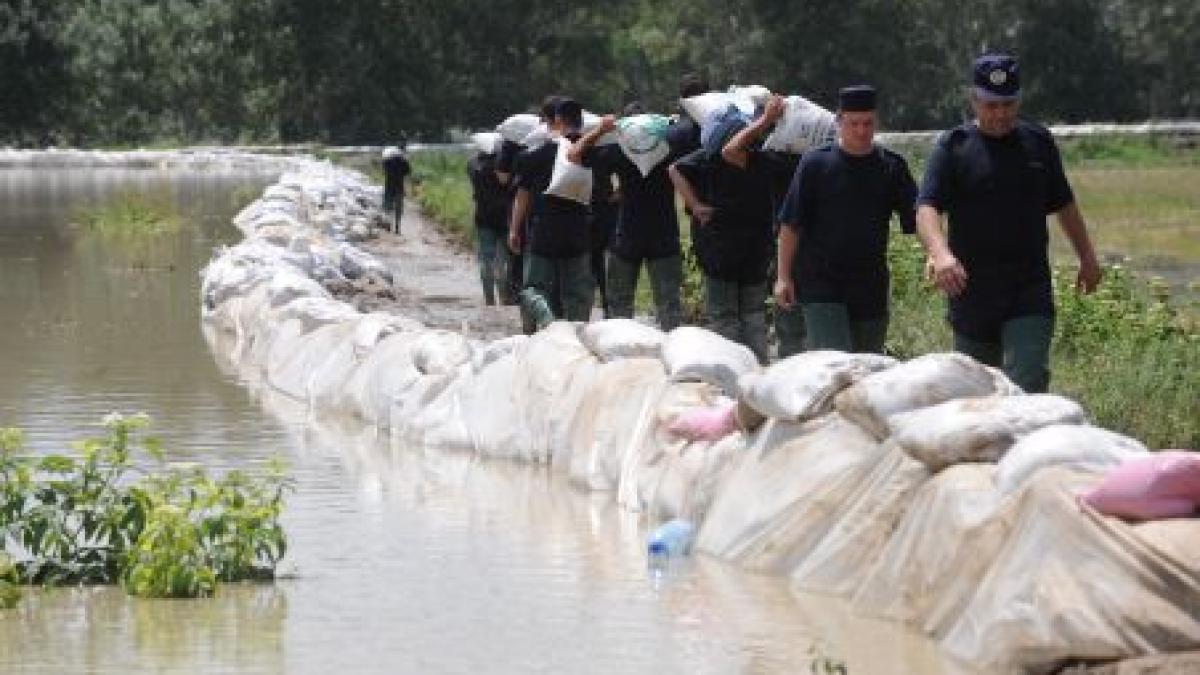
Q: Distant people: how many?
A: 1